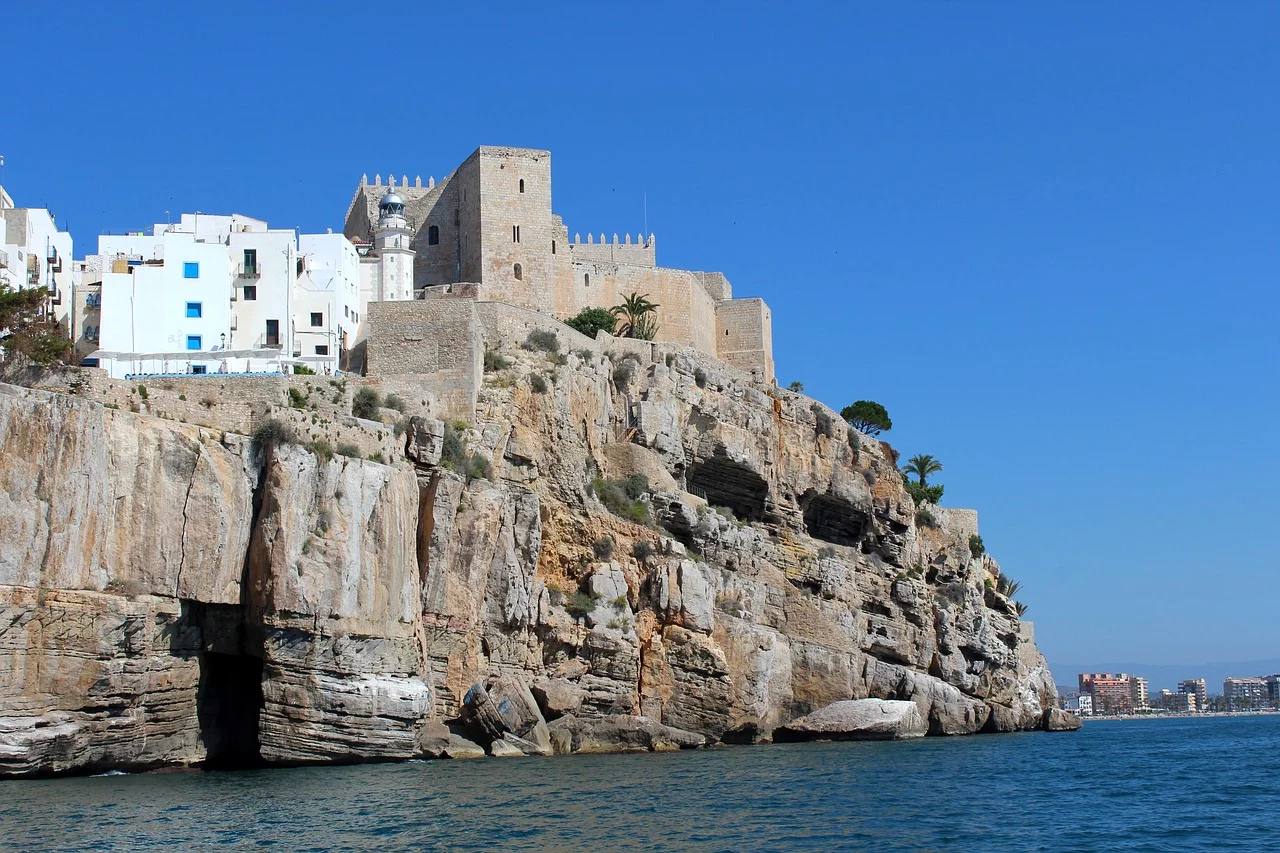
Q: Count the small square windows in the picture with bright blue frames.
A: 3